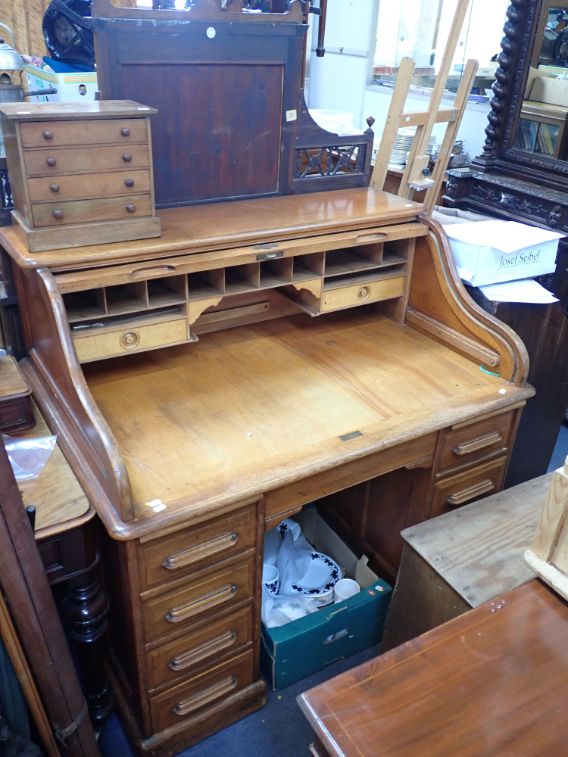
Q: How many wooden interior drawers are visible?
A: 2